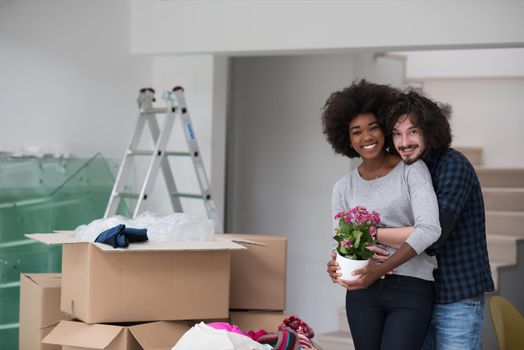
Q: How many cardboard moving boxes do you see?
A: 5